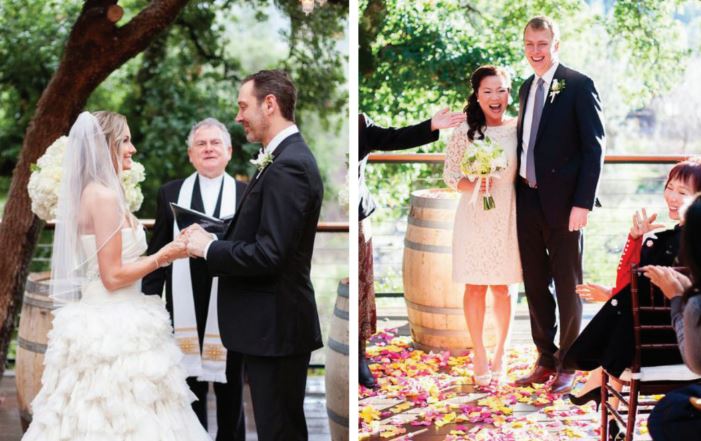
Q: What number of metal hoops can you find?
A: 14